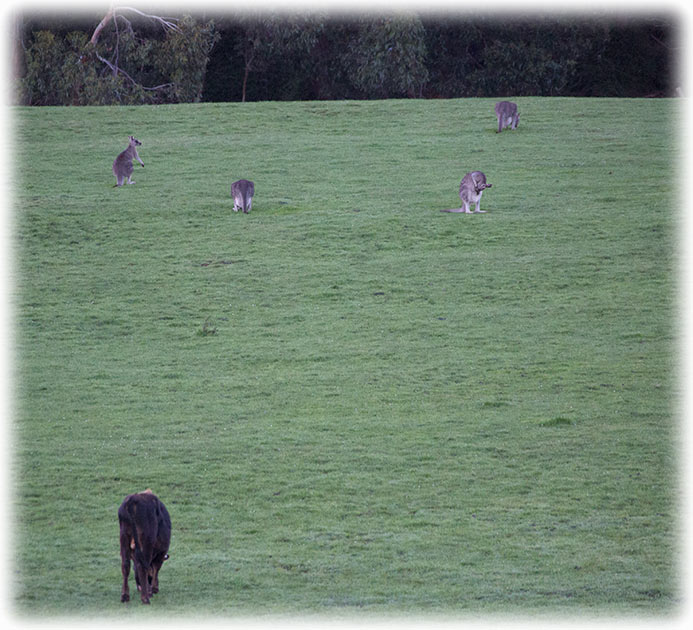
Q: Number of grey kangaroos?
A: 4